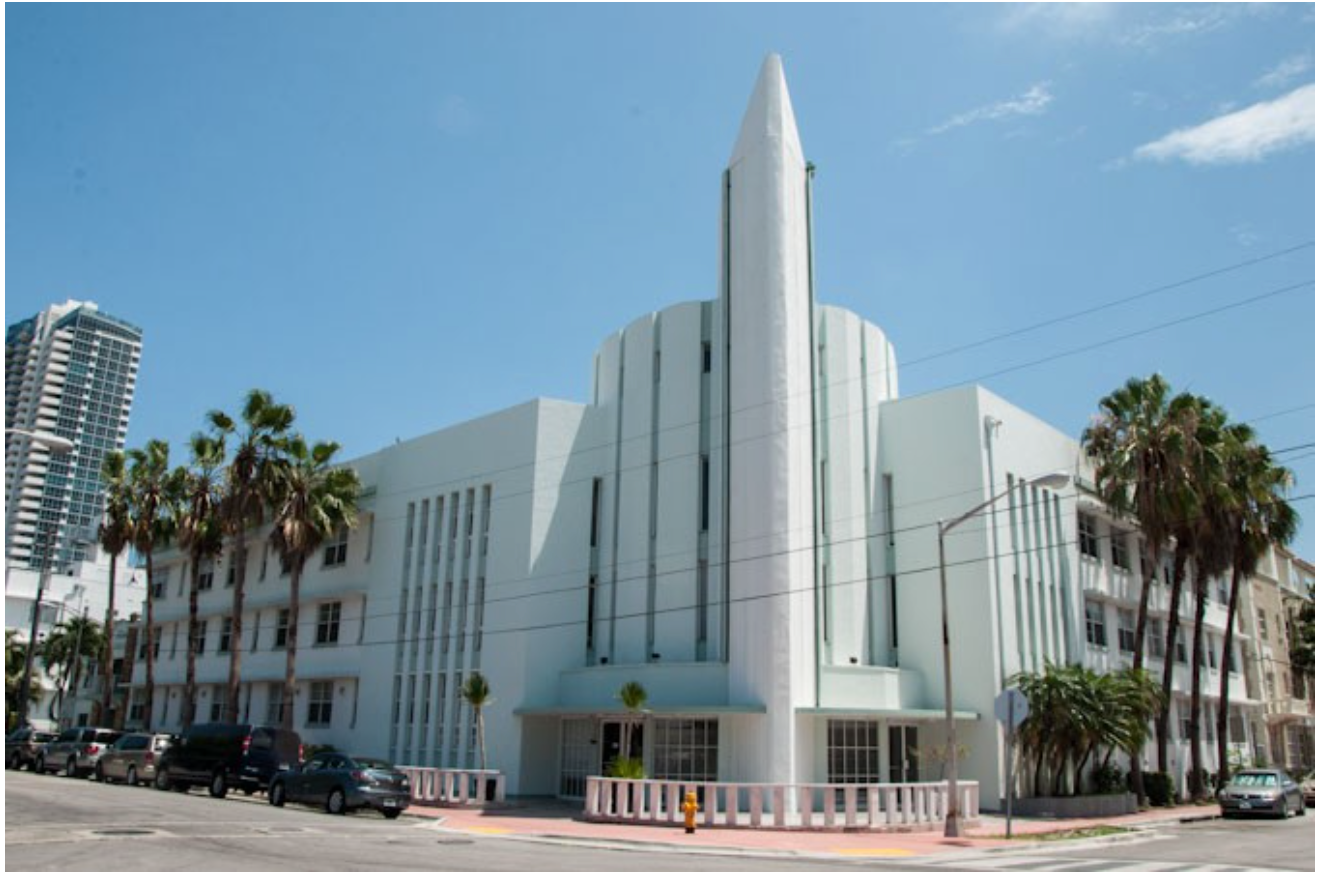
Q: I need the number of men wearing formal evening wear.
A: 0